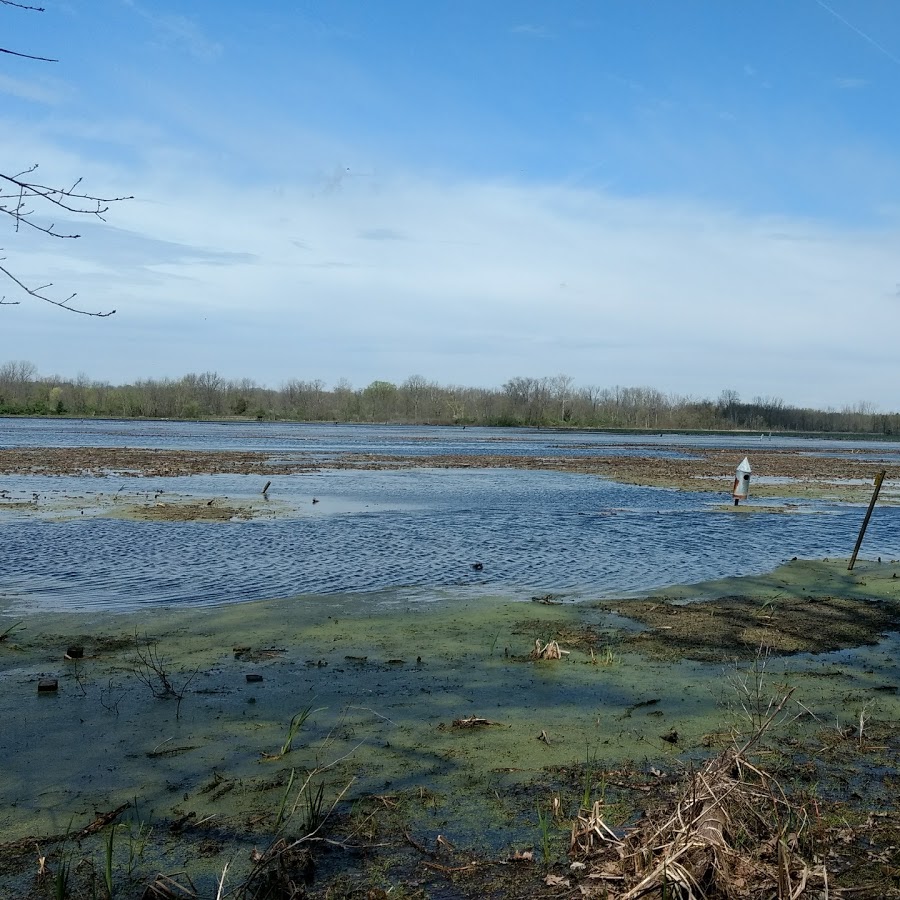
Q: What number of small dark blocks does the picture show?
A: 3